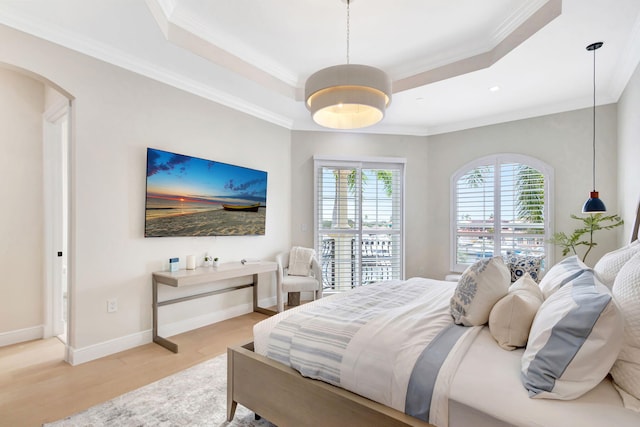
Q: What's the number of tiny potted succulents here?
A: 2